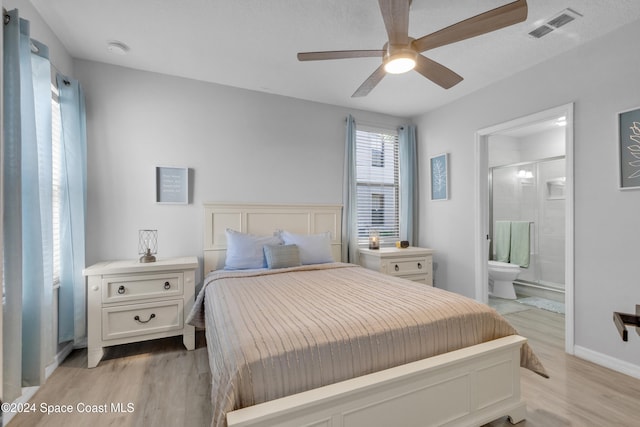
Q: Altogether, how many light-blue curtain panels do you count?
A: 4